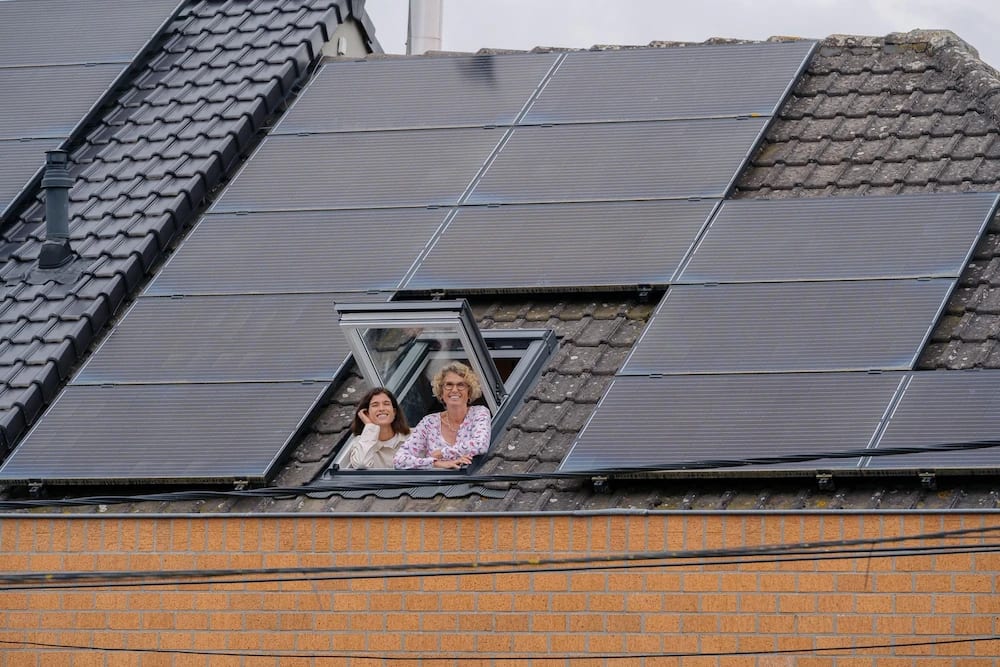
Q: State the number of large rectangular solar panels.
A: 15